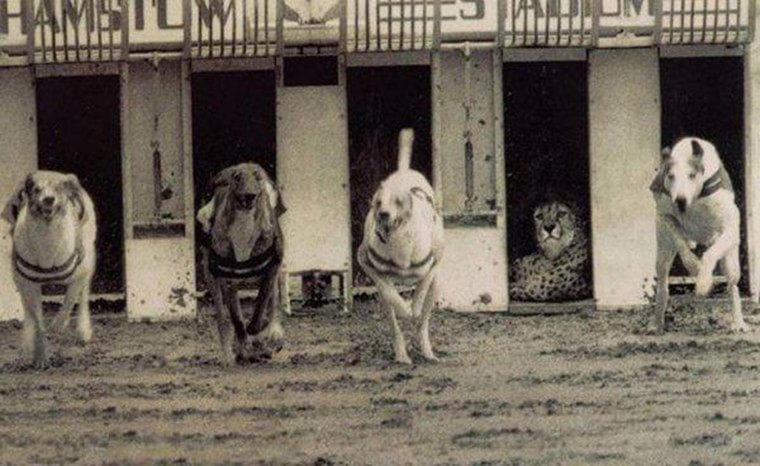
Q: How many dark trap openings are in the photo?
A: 5